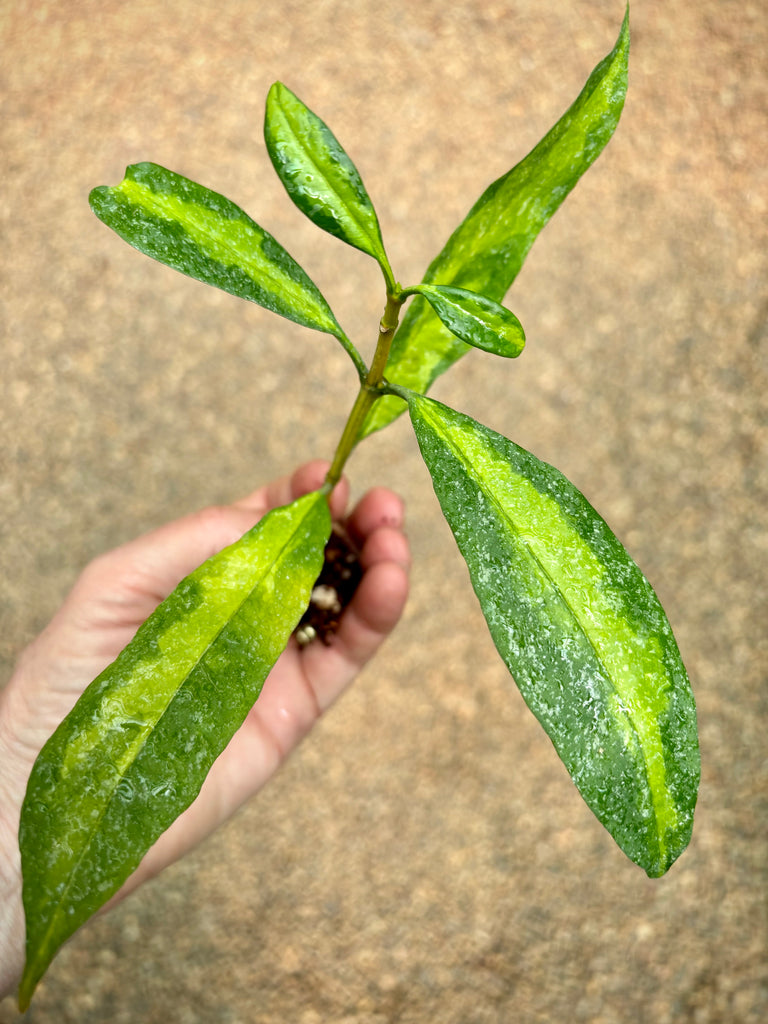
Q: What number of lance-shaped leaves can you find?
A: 6